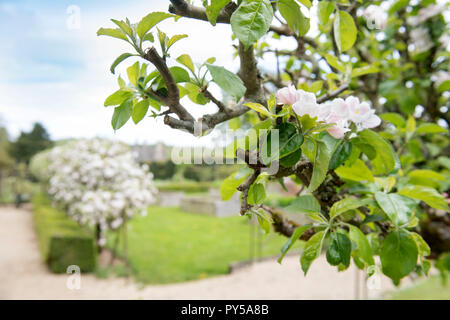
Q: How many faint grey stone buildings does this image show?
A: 1